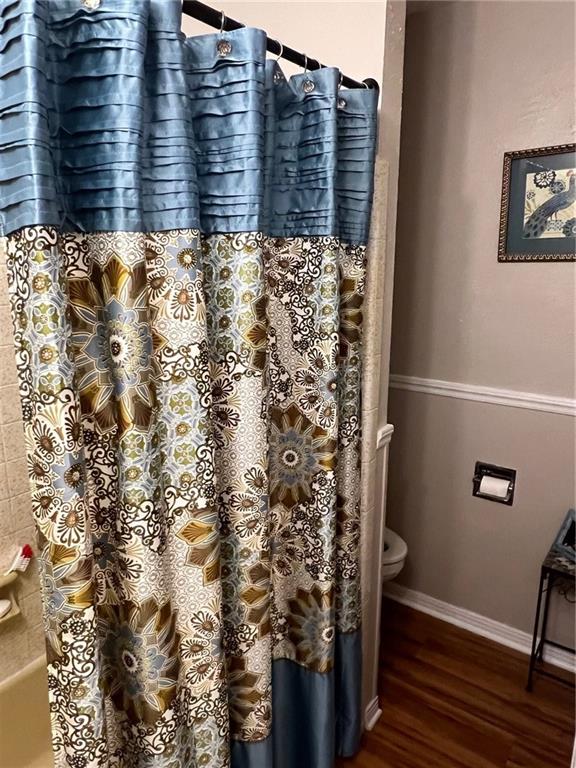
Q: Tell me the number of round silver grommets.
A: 5